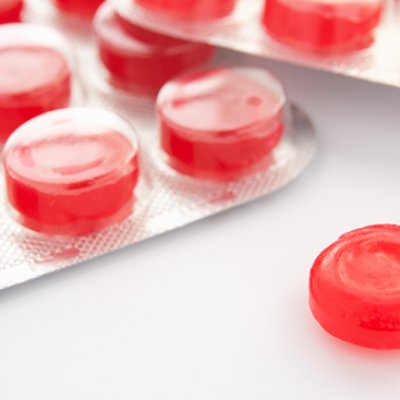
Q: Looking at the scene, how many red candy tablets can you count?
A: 9